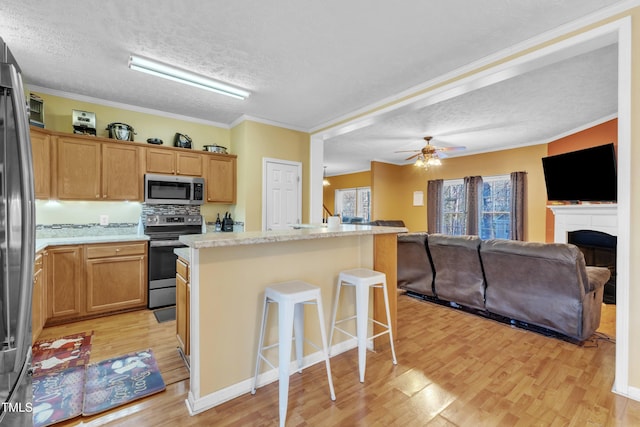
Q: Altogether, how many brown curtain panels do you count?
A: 3